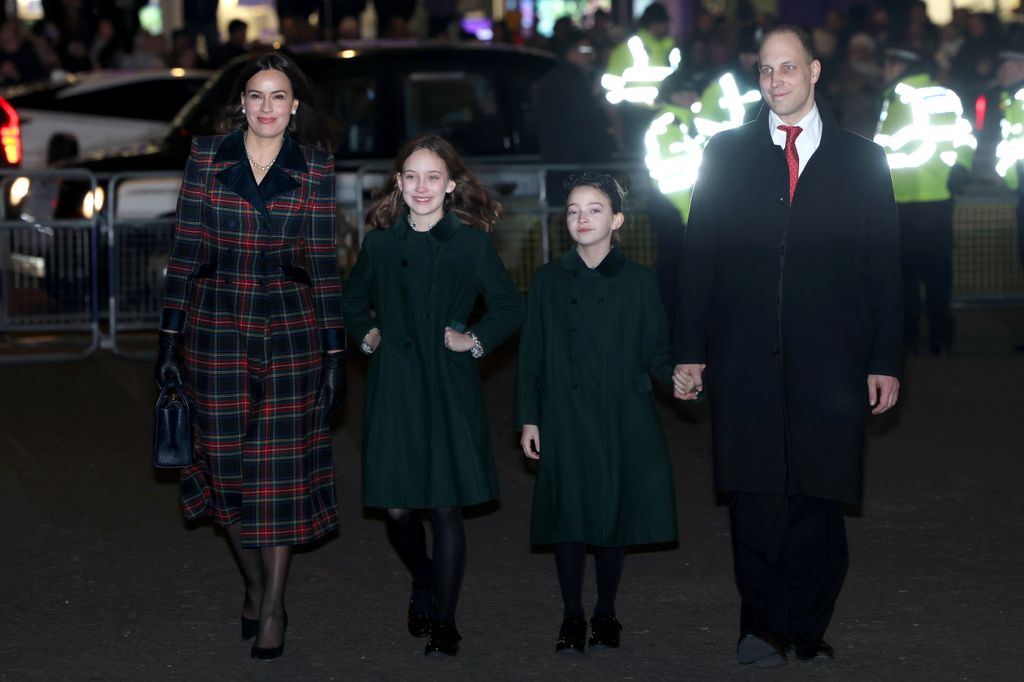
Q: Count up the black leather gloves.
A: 2